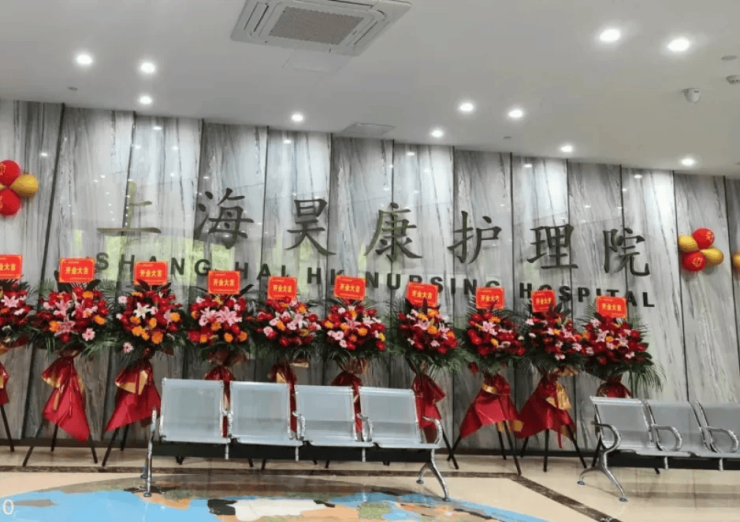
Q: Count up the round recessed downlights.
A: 11